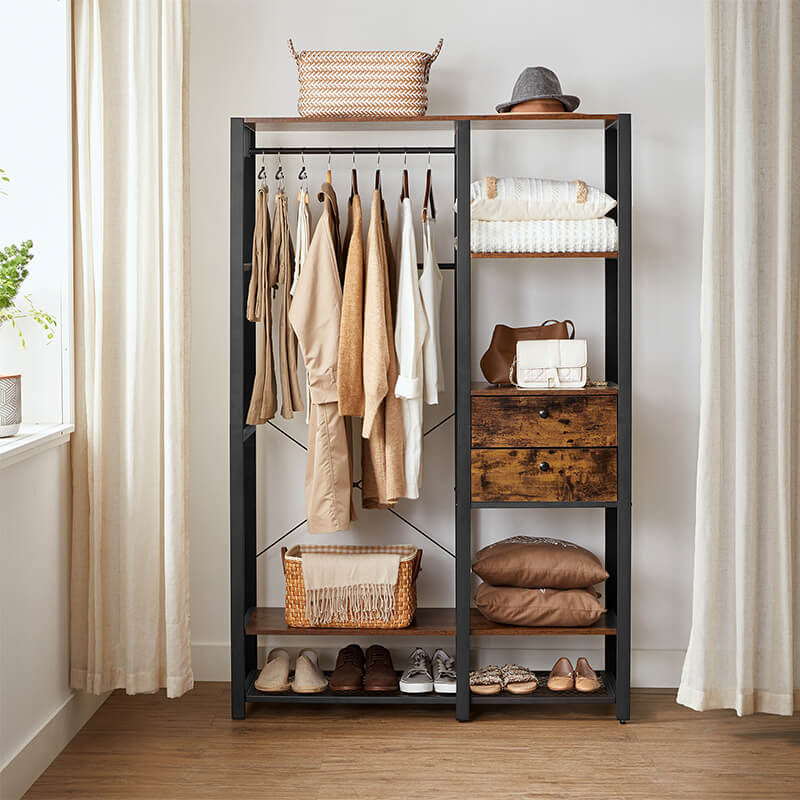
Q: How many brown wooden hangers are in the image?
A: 4